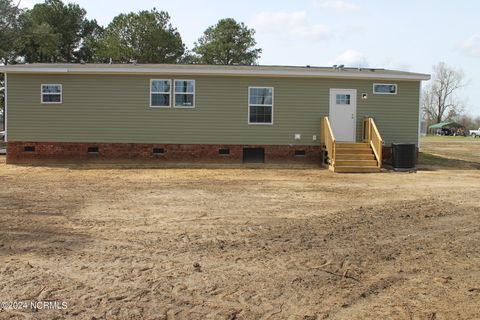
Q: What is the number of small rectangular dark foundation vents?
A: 5